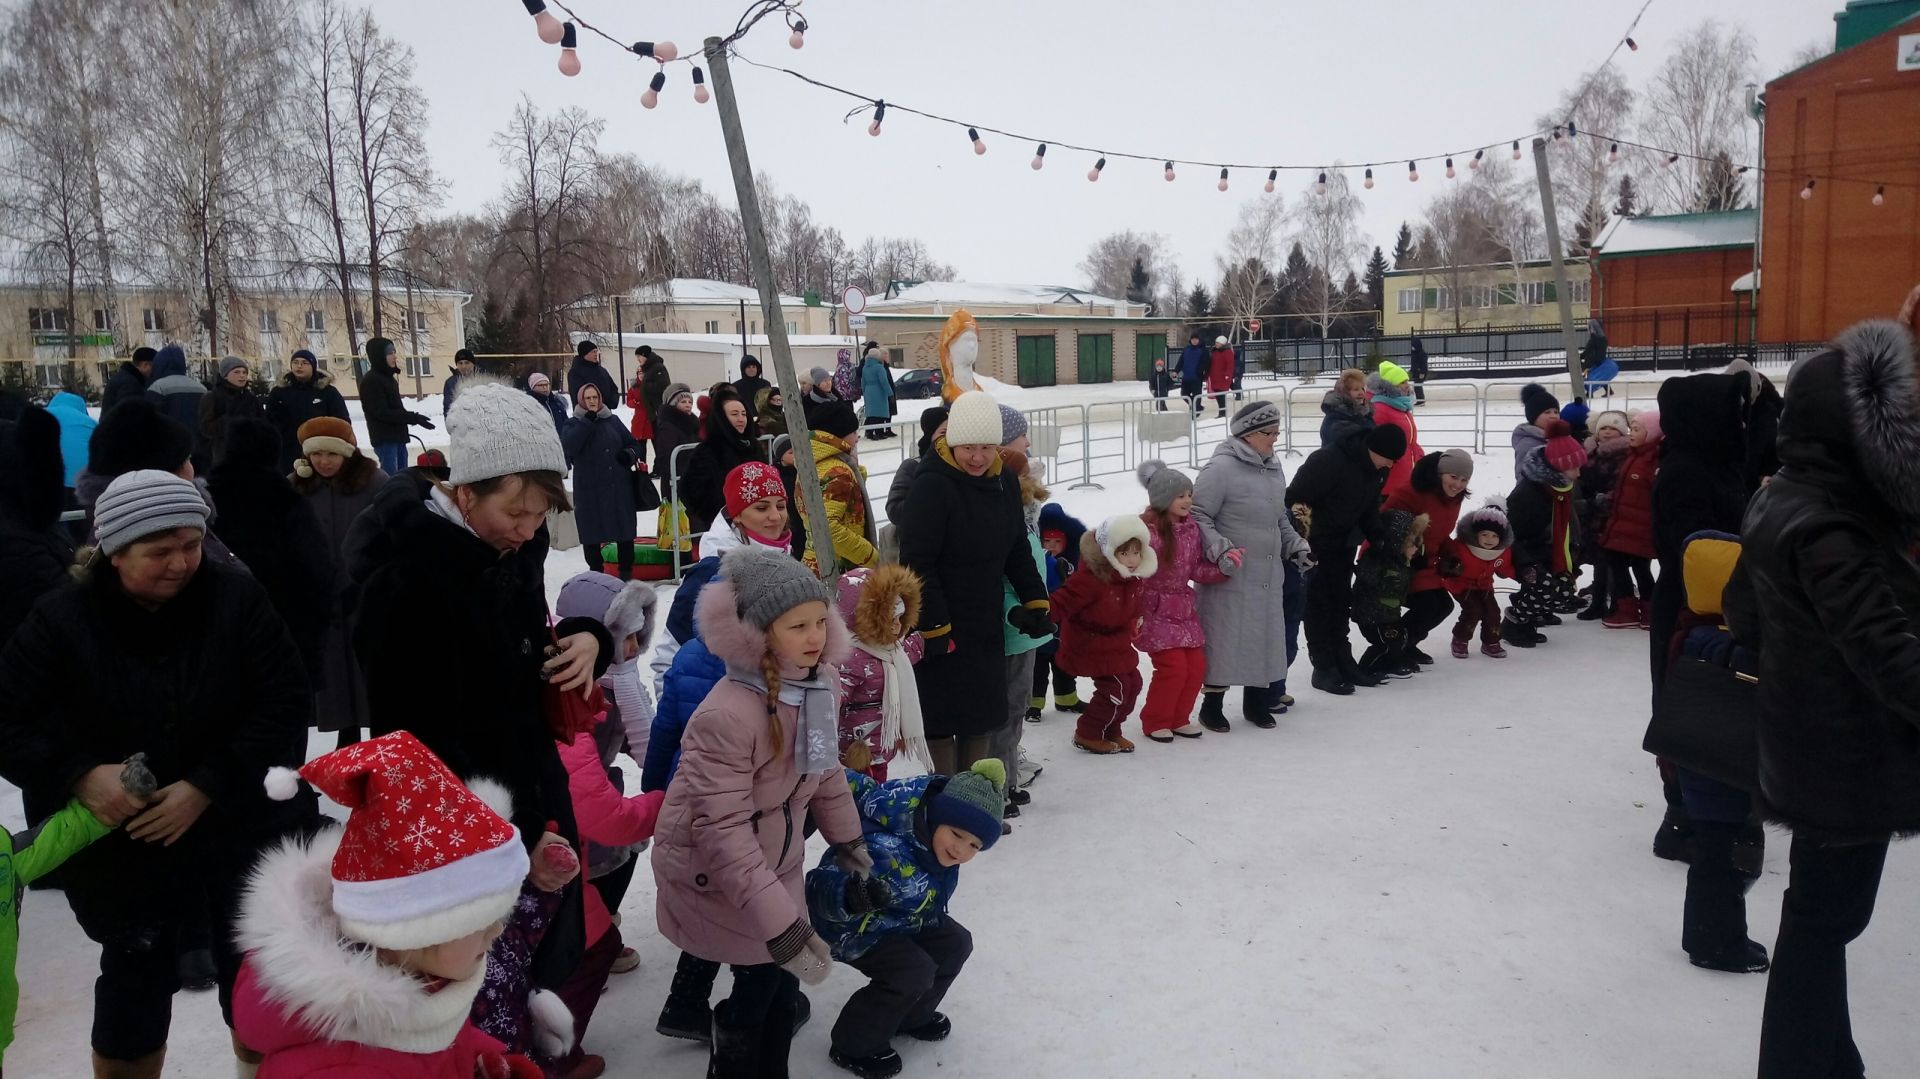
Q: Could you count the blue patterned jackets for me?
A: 1